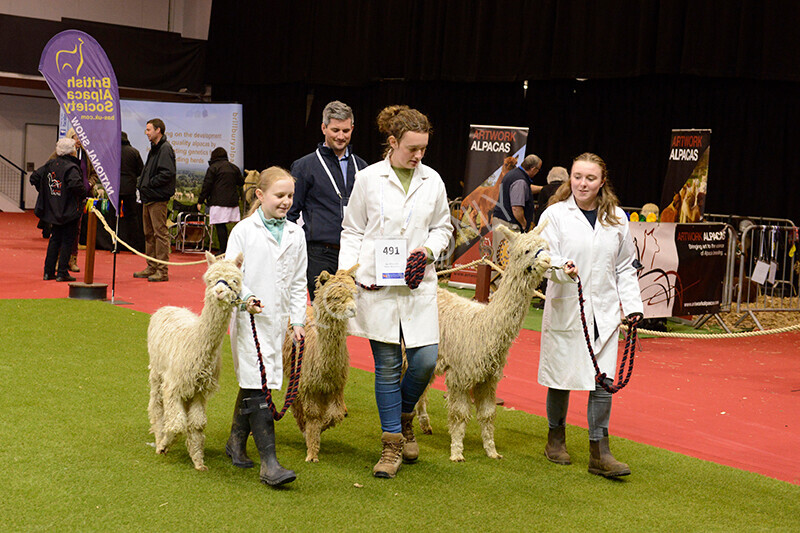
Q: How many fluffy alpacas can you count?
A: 3